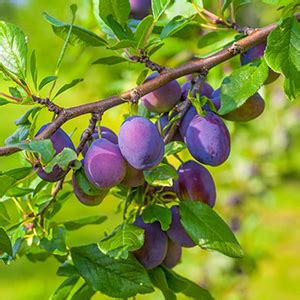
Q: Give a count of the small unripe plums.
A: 0